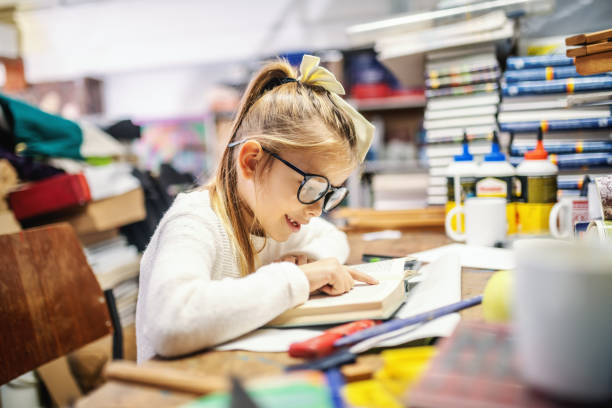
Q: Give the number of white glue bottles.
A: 3